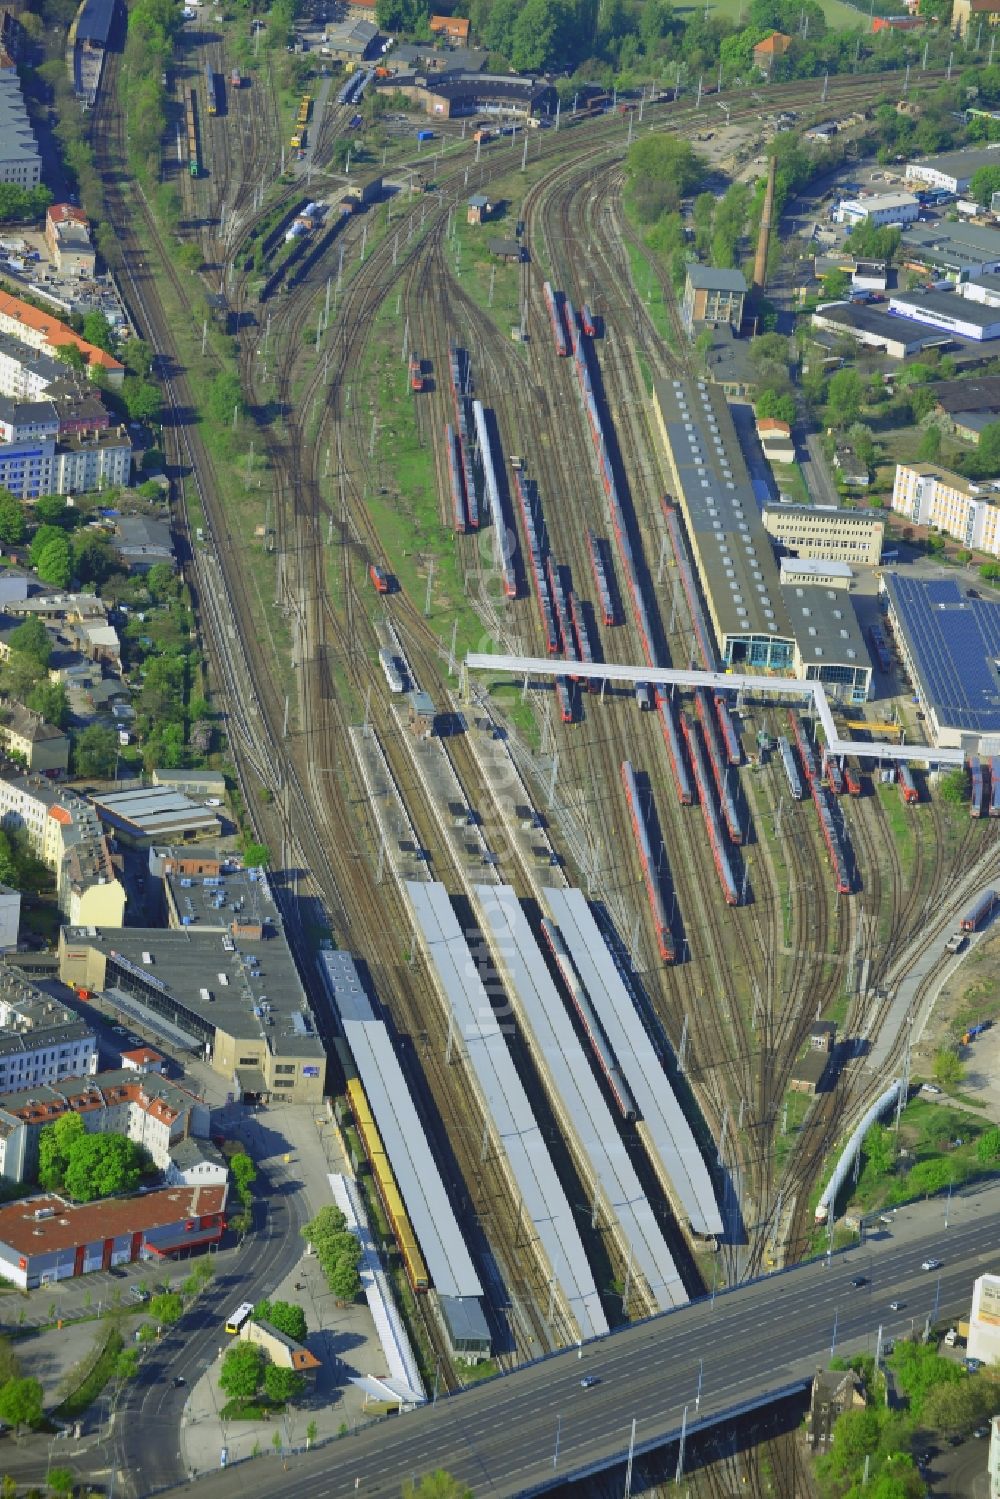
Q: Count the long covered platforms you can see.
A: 4